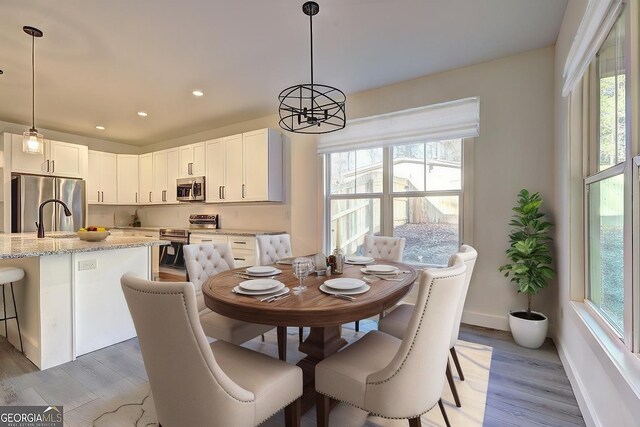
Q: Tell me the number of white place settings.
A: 5